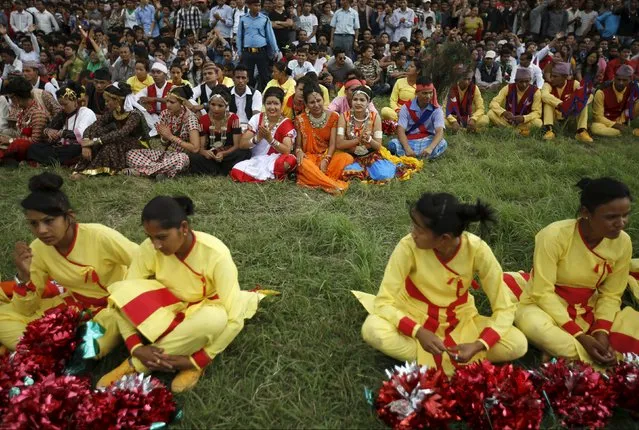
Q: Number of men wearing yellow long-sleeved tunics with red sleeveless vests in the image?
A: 4